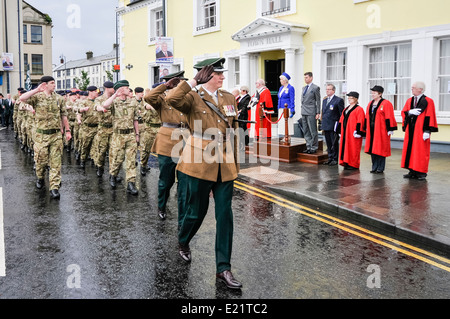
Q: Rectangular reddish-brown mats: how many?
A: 1